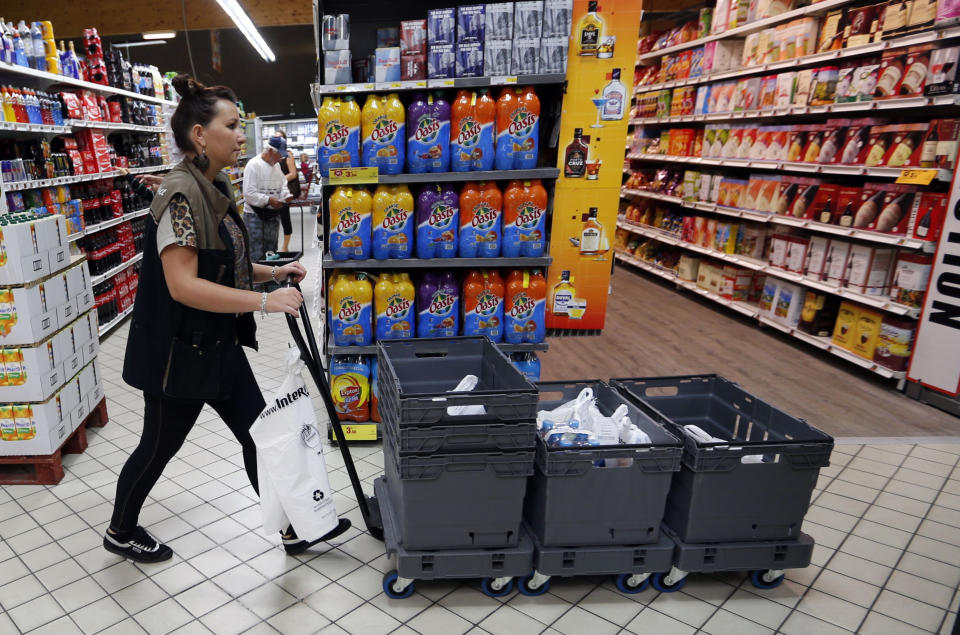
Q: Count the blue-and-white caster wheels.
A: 6